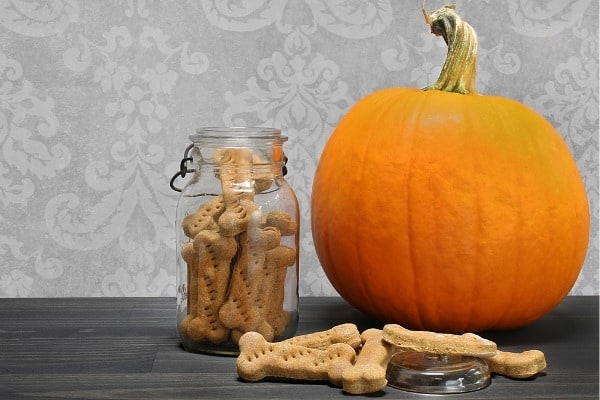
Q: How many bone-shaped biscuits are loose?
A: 5